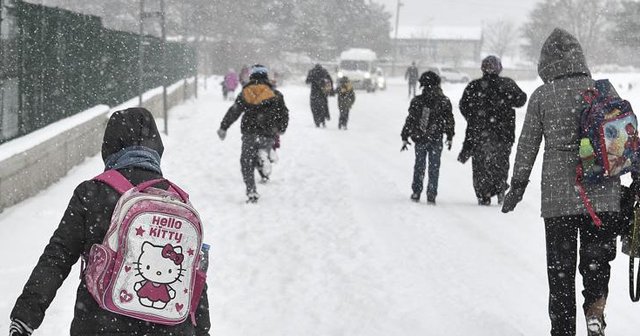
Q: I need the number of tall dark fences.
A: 1